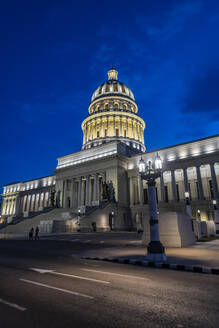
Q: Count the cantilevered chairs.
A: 0